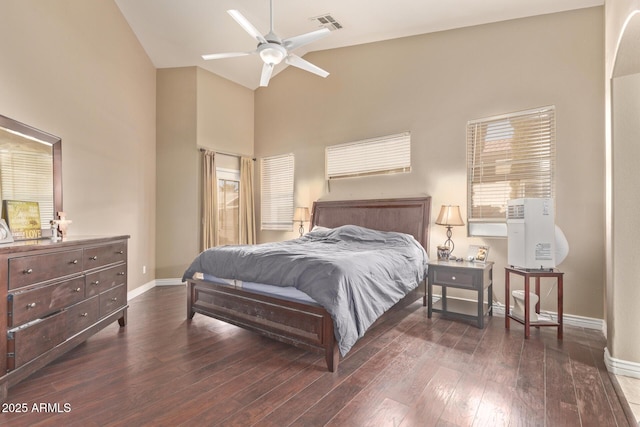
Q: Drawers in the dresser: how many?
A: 7